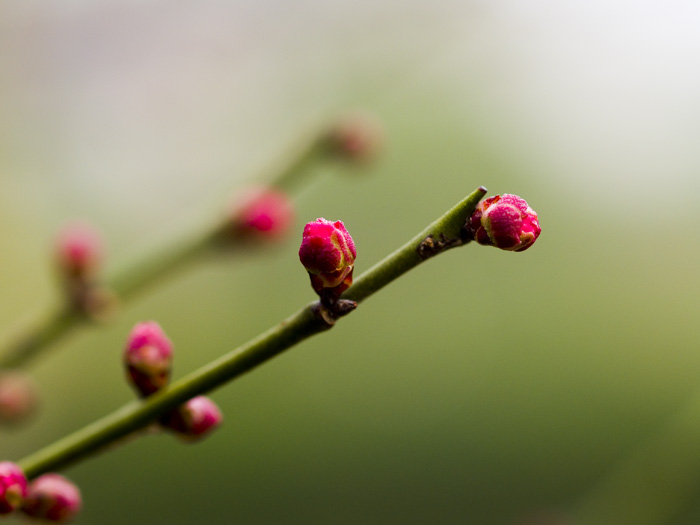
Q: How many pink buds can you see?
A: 10